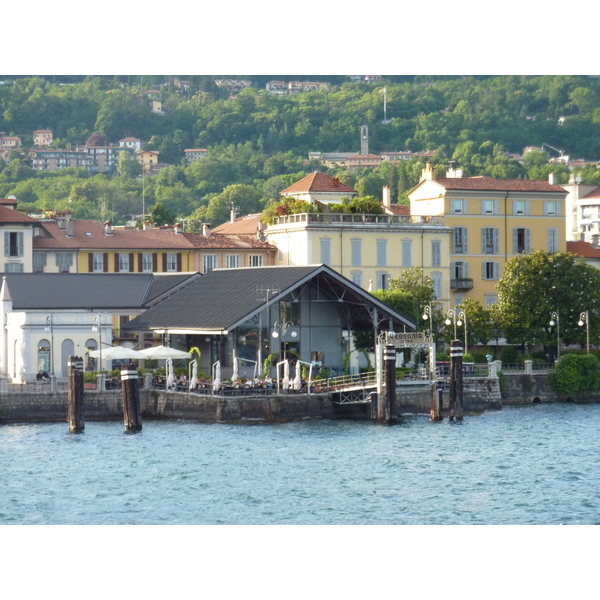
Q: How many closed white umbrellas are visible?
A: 6